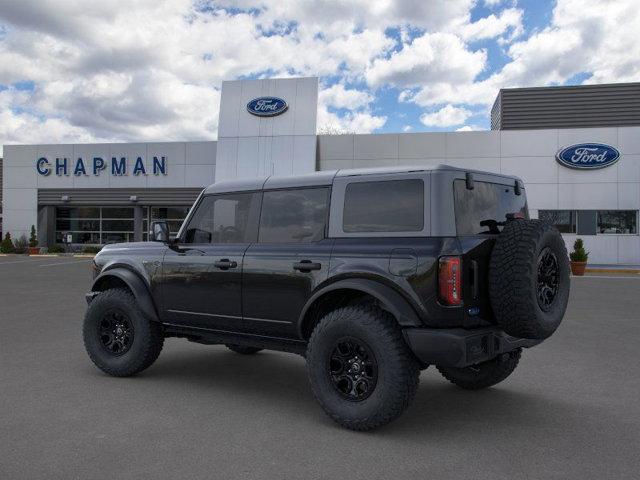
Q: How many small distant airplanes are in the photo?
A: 0